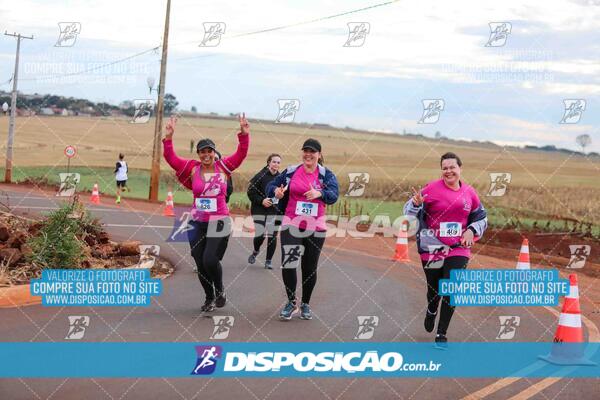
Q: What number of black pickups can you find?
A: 0